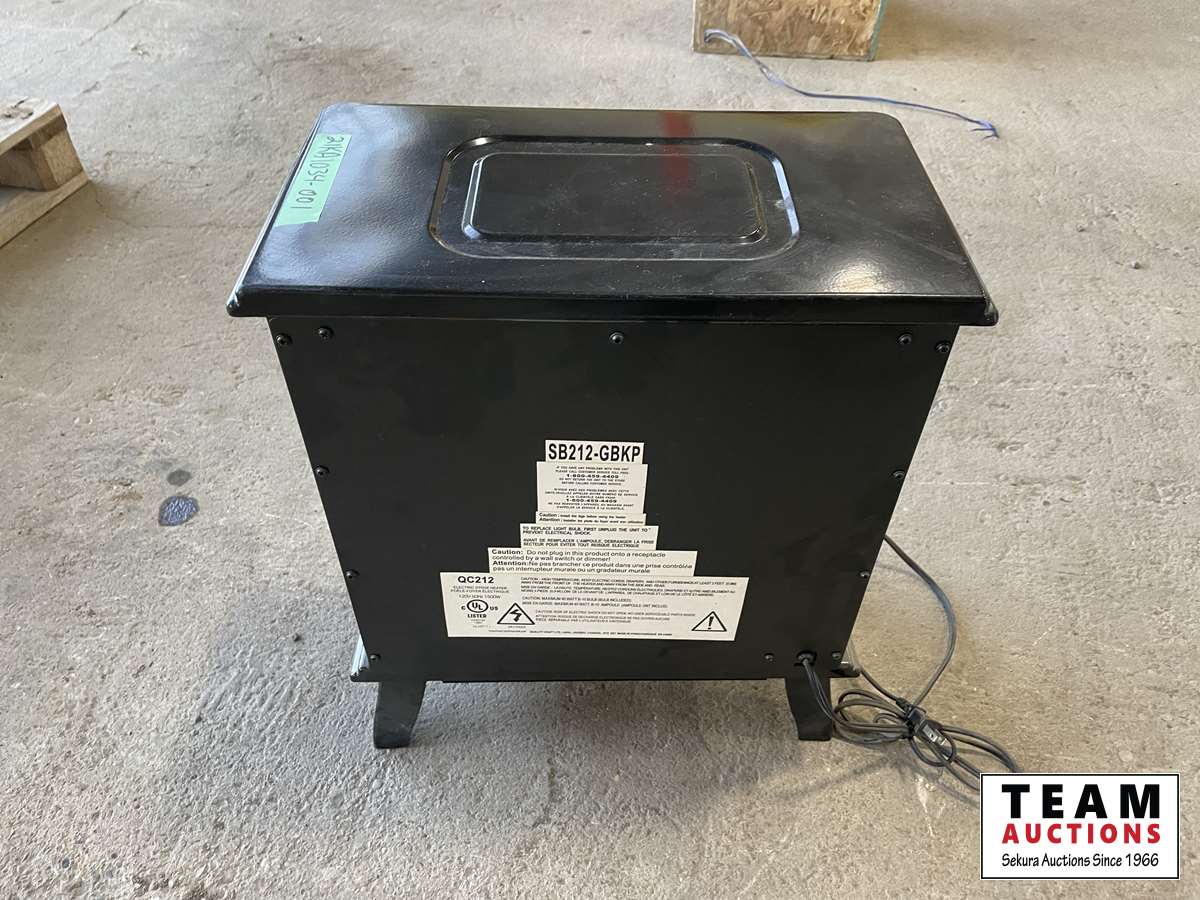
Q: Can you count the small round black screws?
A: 12